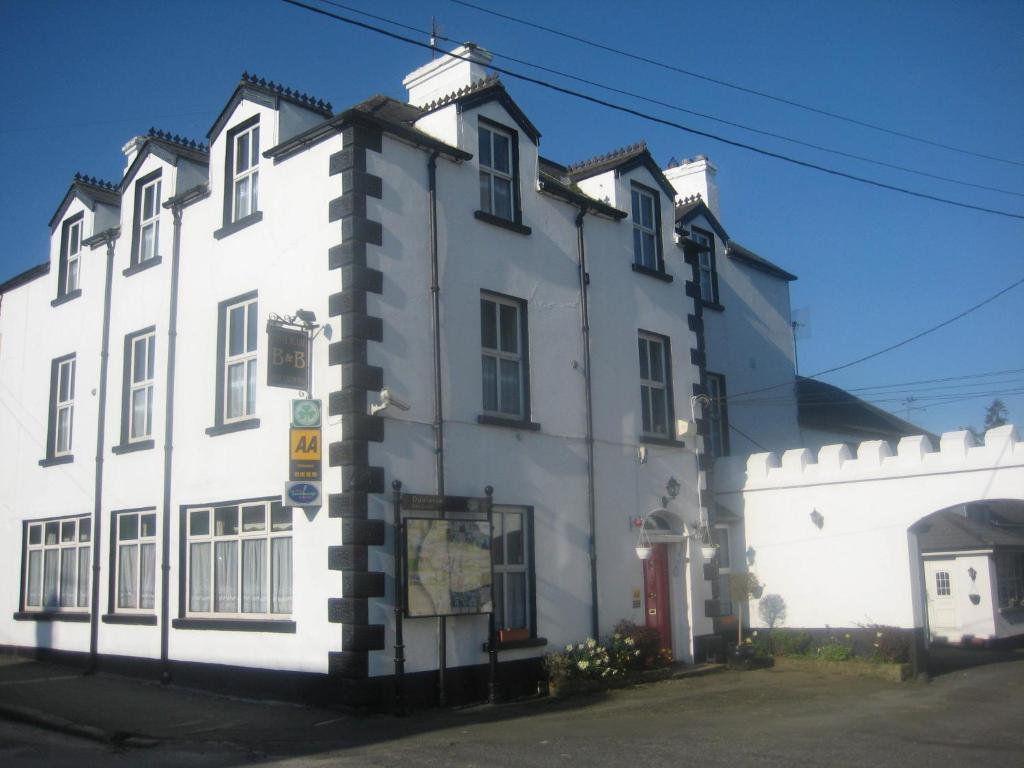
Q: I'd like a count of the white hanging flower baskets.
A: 2